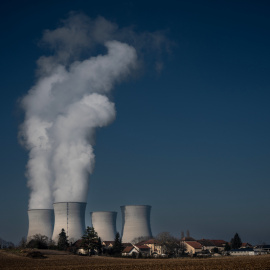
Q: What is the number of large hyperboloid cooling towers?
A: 4